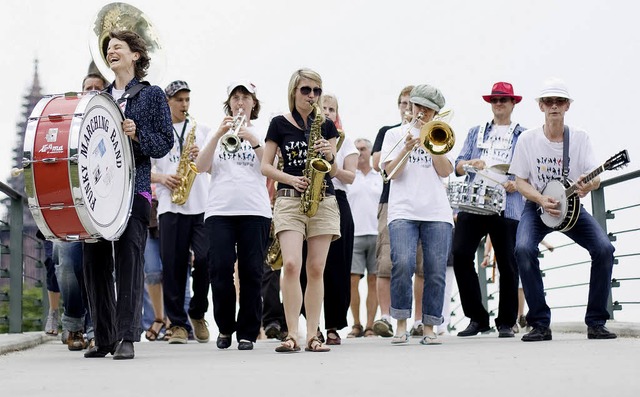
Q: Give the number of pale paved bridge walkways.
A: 1